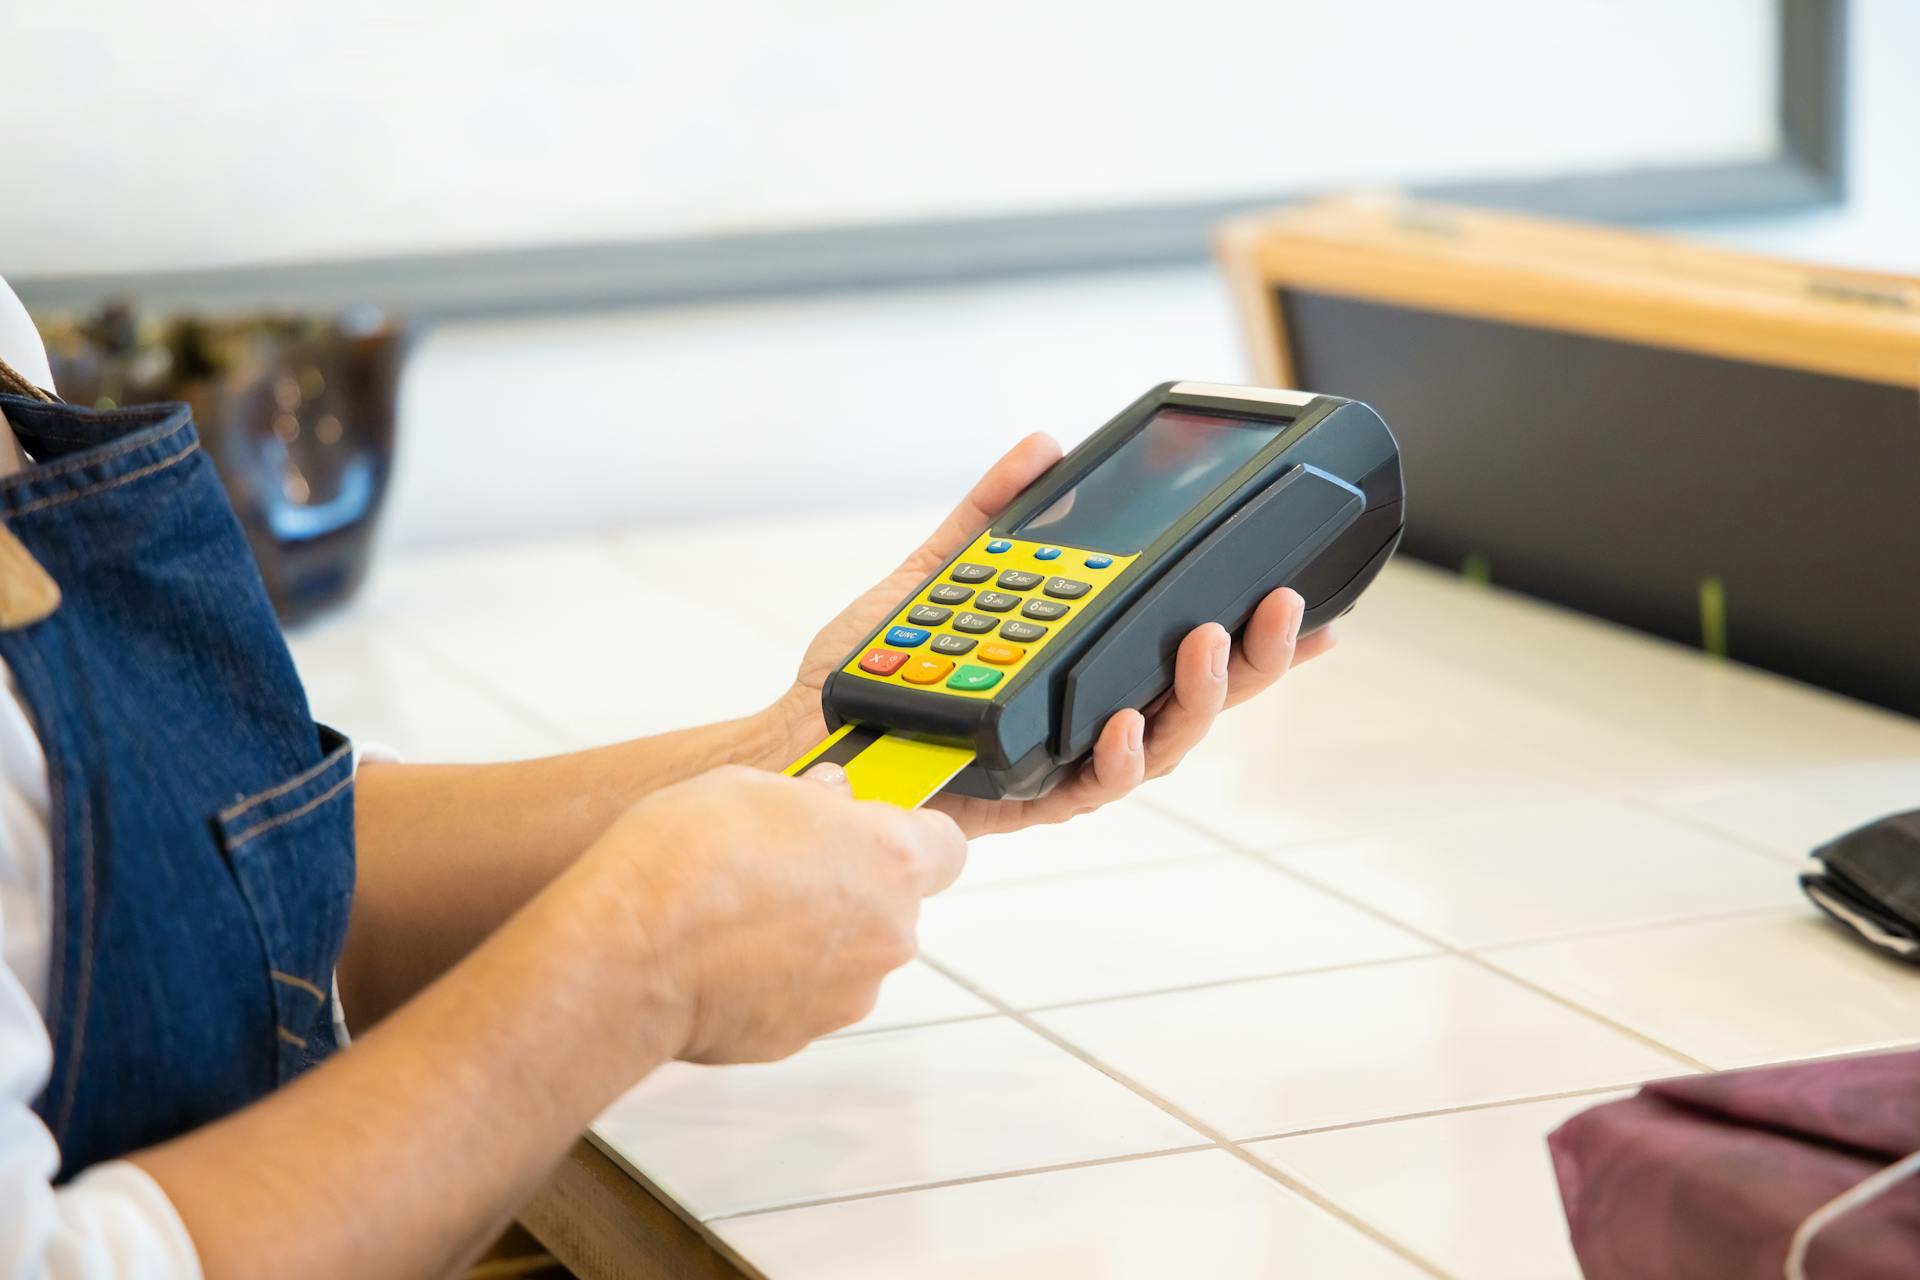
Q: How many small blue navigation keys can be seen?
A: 3